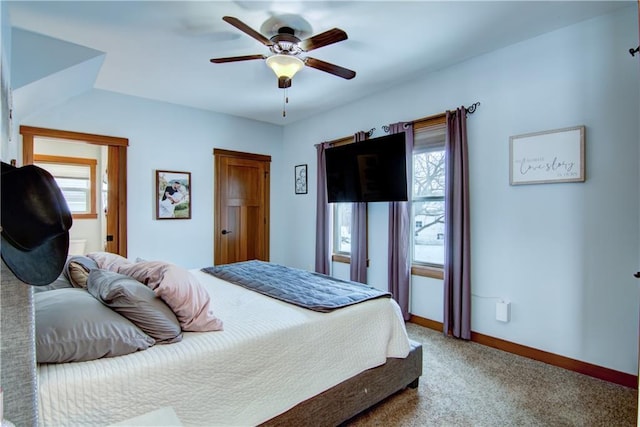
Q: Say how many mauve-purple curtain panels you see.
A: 4